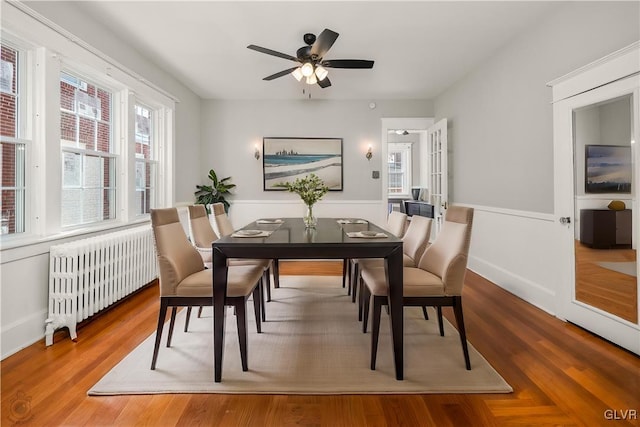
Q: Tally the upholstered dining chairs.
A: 6